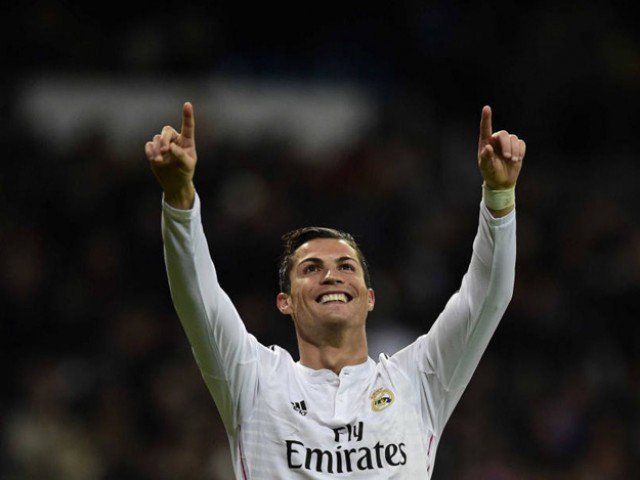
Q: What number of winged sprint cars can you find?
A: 0